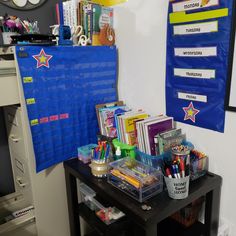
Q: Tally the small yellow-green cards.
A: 3